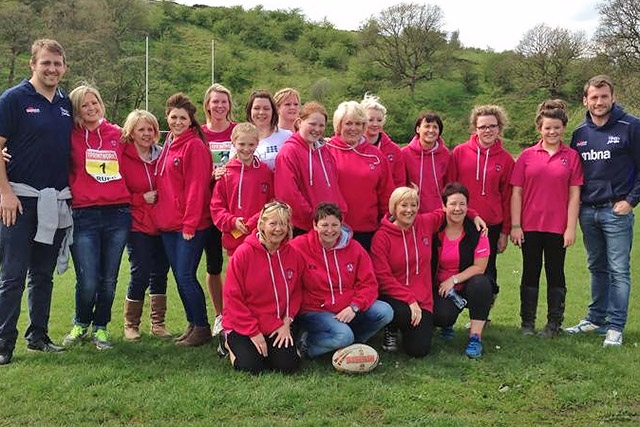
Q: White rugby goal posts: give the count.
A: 2